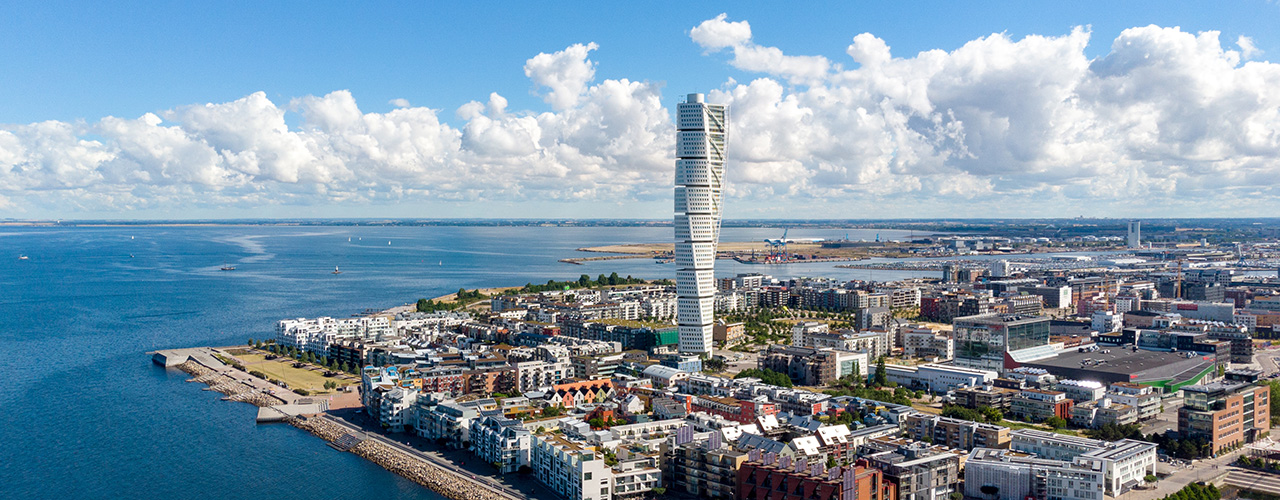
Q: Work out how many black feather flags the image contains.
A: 0